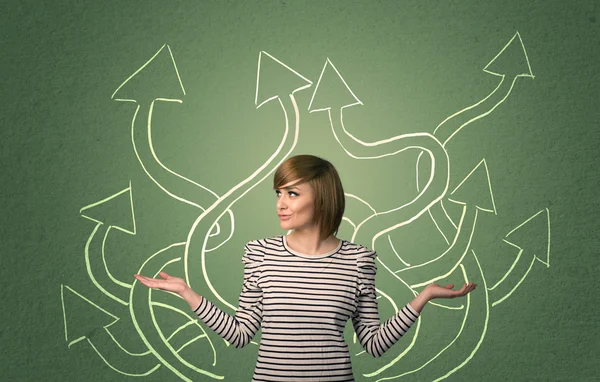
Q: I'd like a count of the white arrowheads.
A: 8